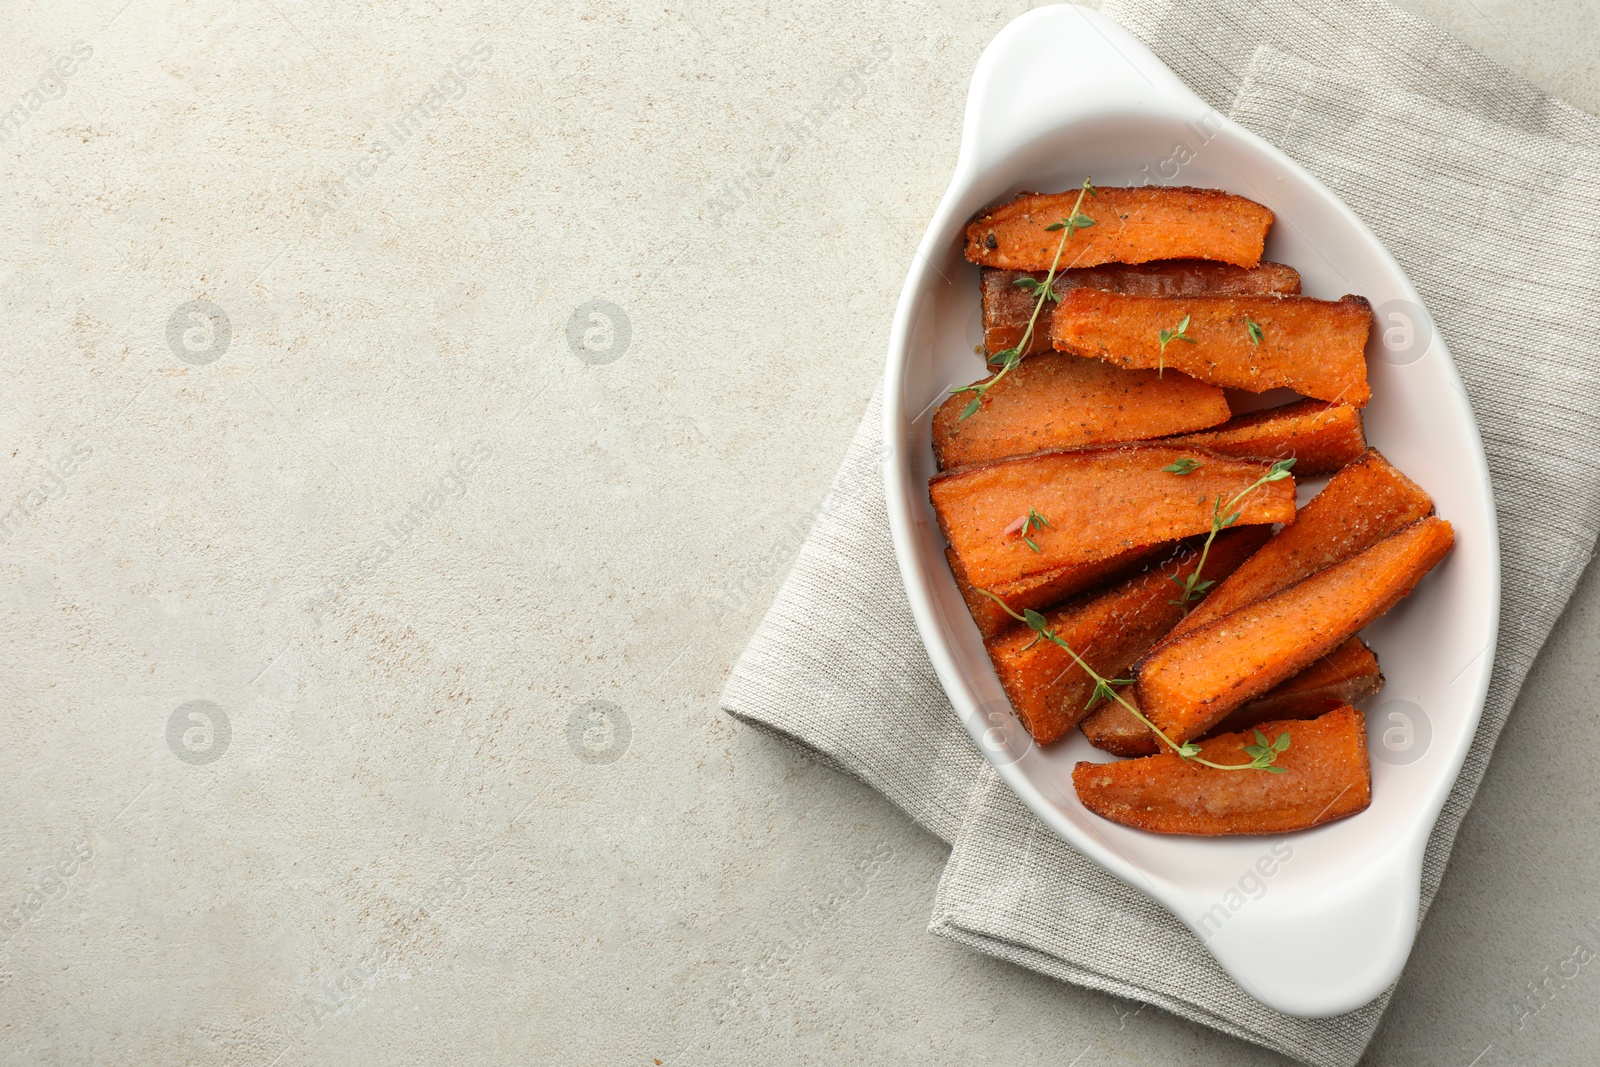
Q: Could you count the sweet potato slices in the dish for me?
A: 12